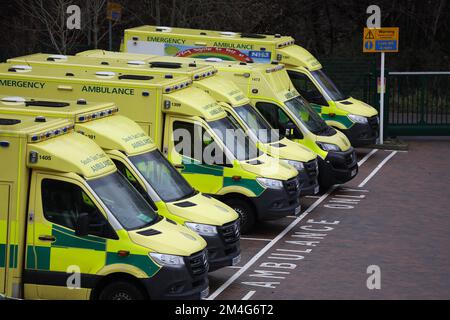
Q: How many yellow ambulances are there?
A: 6